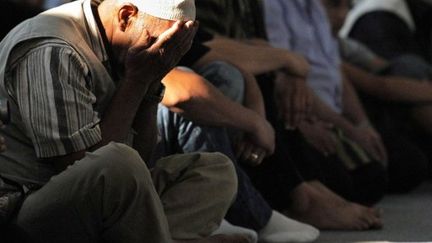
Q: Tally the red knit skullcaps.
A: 0